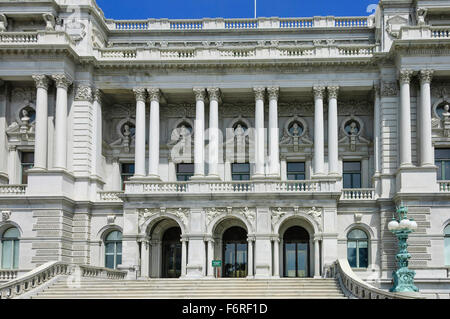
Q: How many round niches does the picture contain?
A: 7